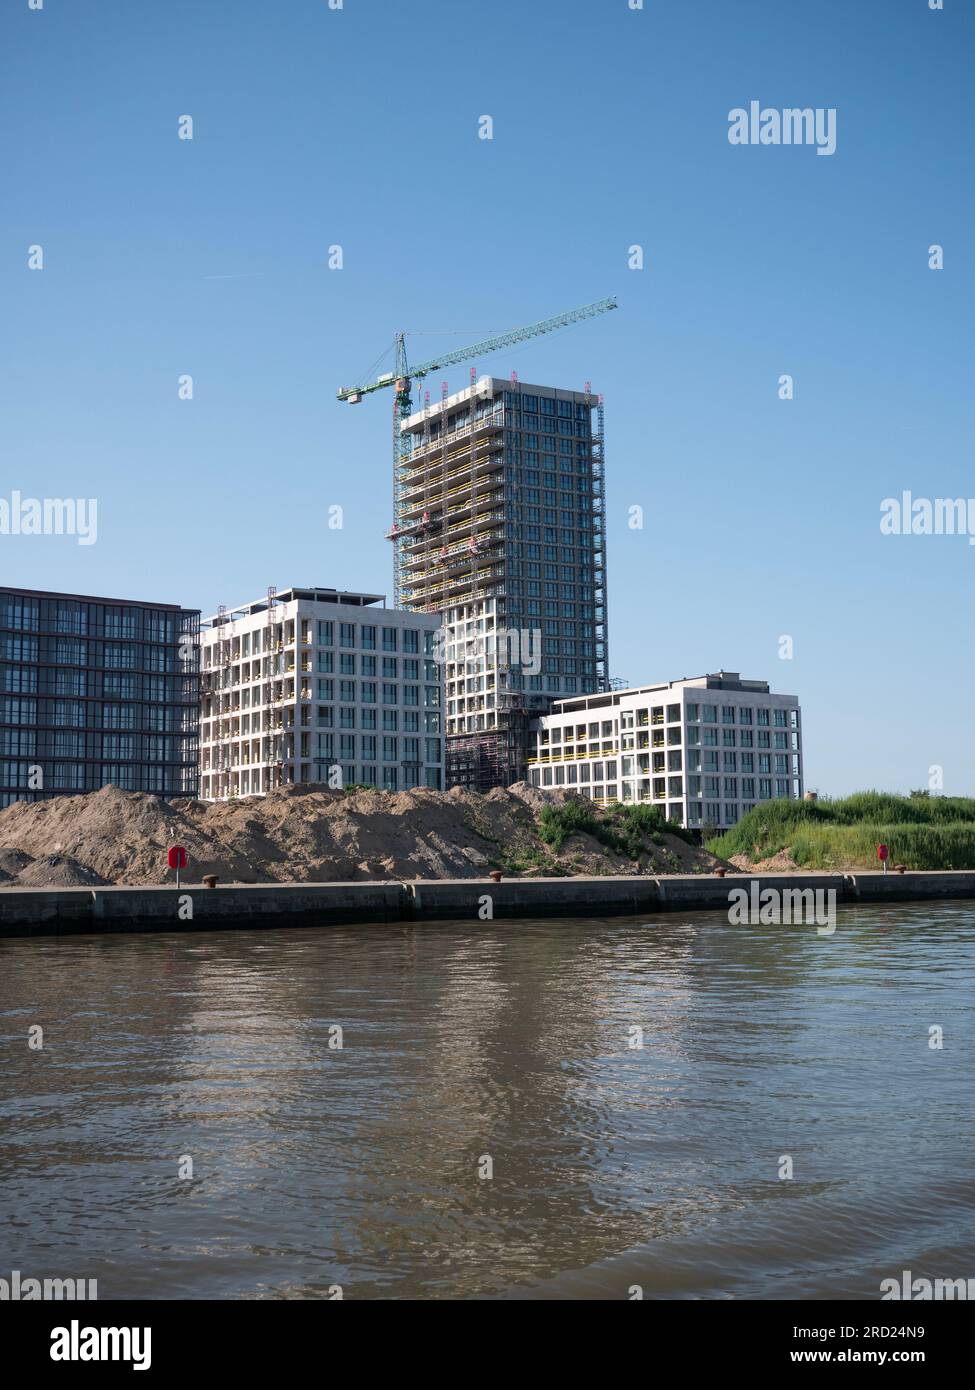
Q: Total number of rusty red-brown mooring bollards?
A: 4